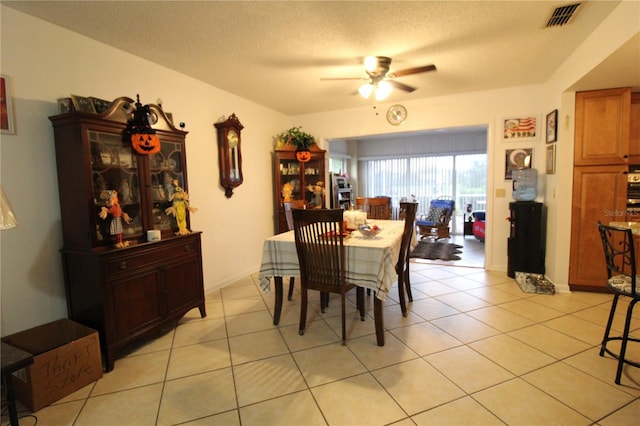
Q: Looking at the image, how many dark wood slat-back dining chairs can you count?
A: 4